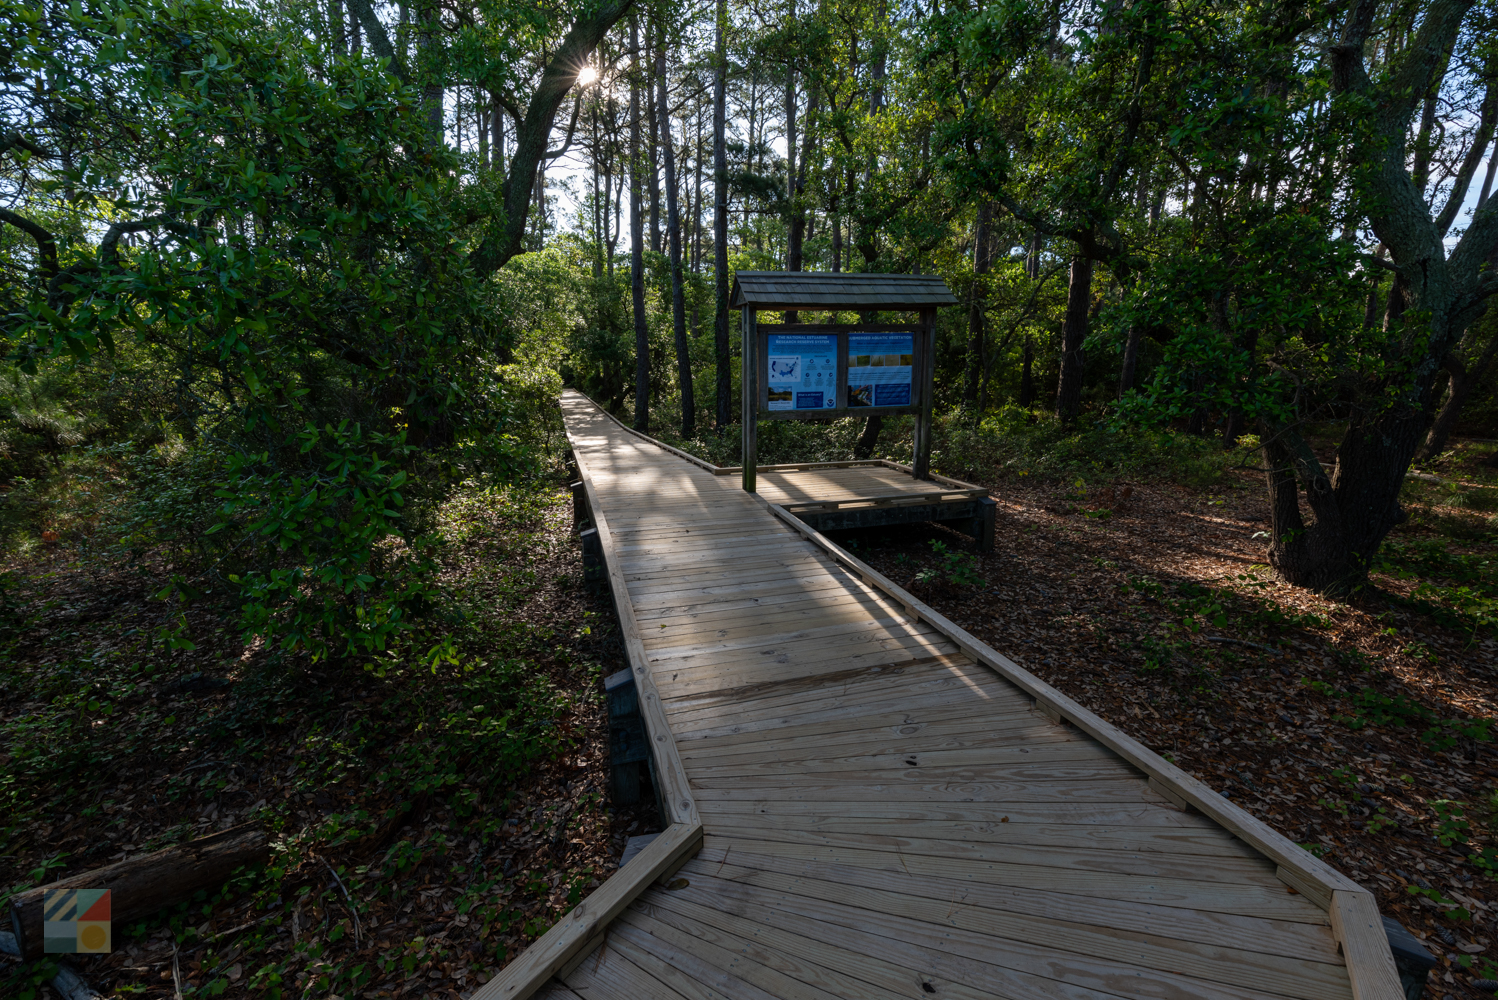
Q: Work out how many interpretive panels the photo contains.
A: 2